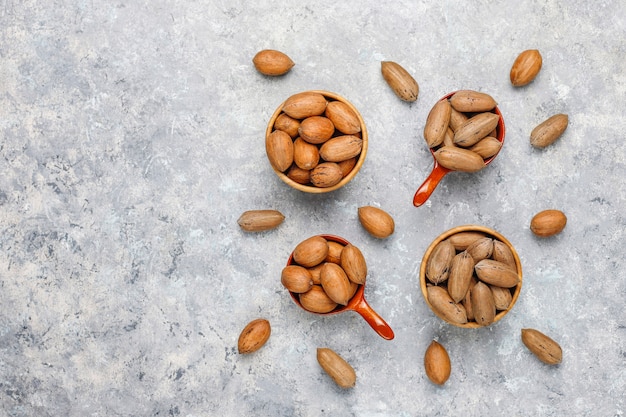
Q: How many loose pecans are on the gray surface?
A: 11